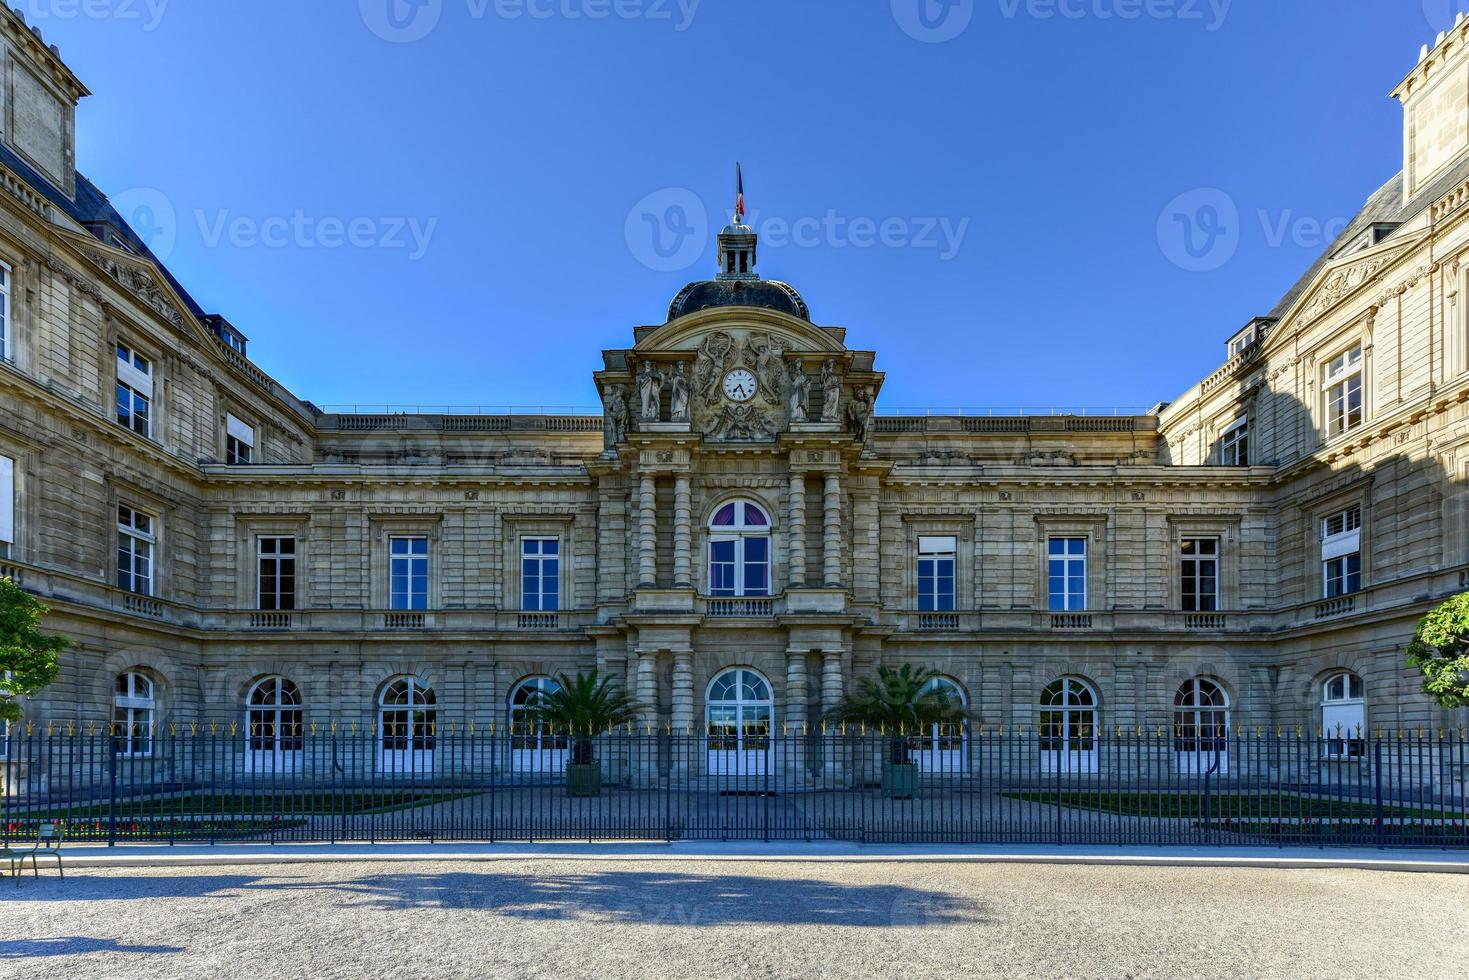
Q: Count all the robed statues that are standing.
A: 4